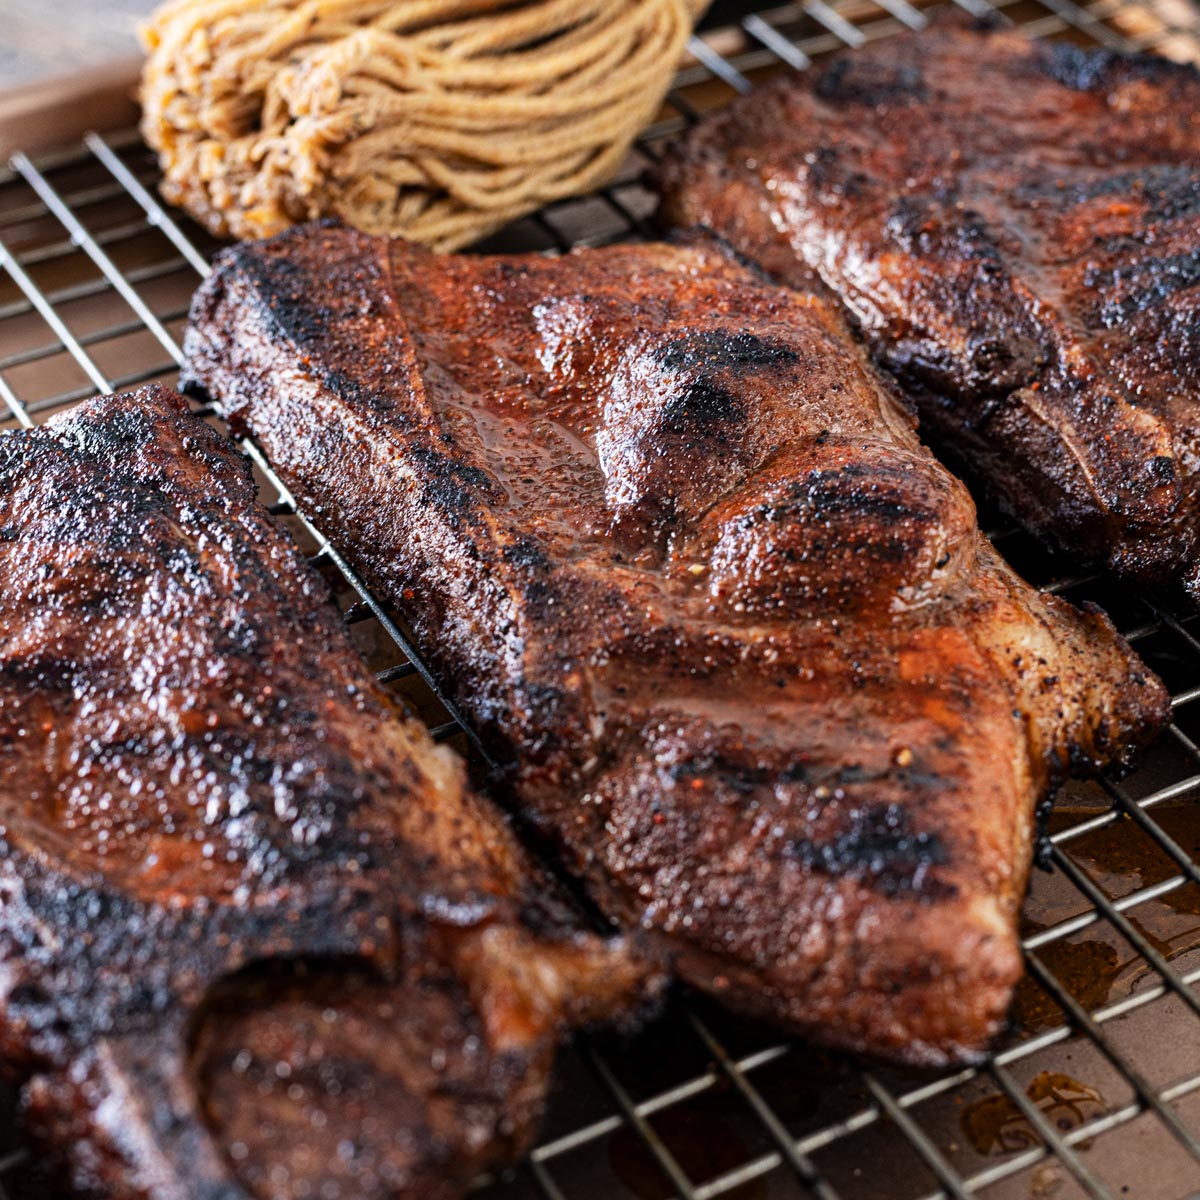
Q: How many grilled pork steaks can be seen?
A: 3